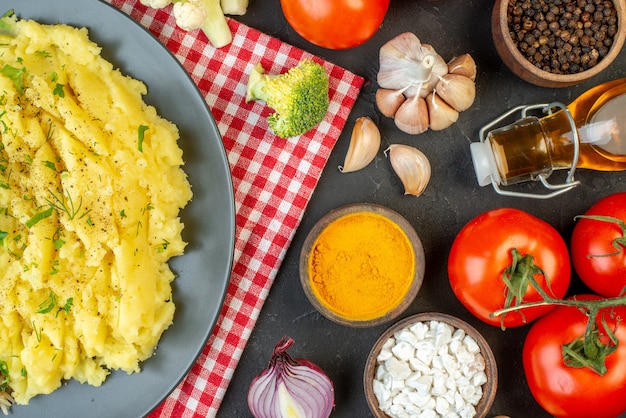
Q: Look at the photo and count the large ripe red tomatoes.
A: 4